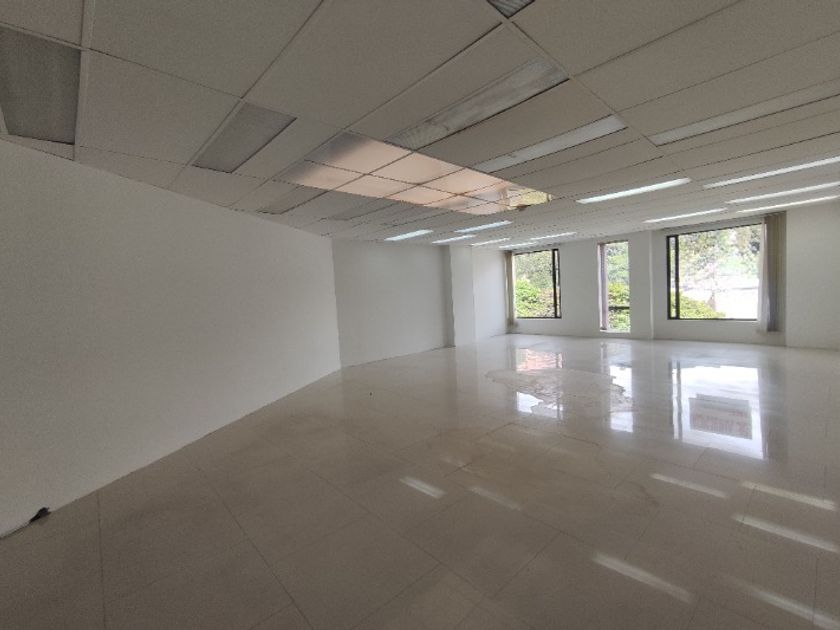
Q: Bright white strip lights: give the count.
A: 11